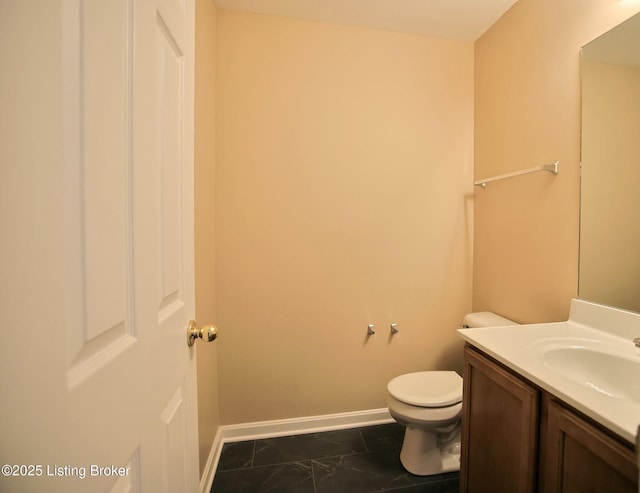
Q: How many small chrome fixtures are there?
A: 2